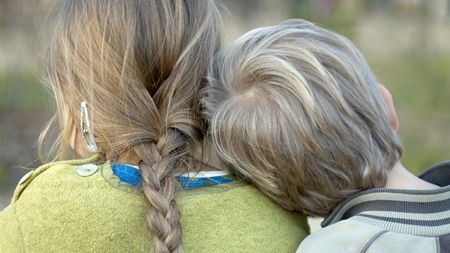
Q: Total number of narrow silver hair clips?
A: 1